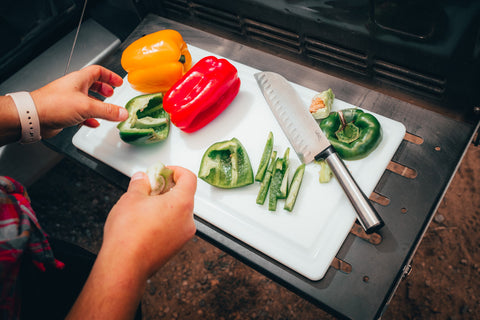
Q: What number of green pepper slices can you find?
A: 5